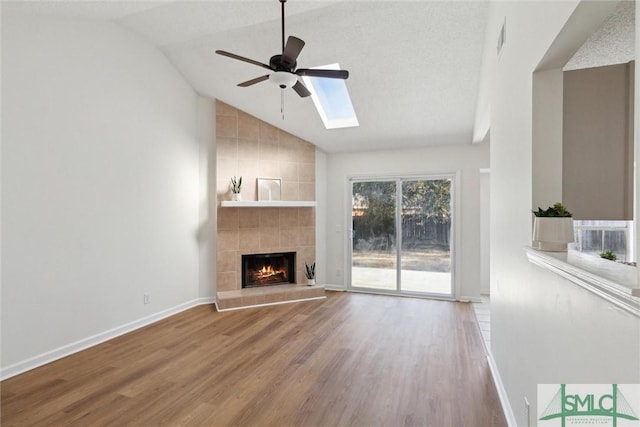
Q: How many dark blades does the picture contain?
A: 5